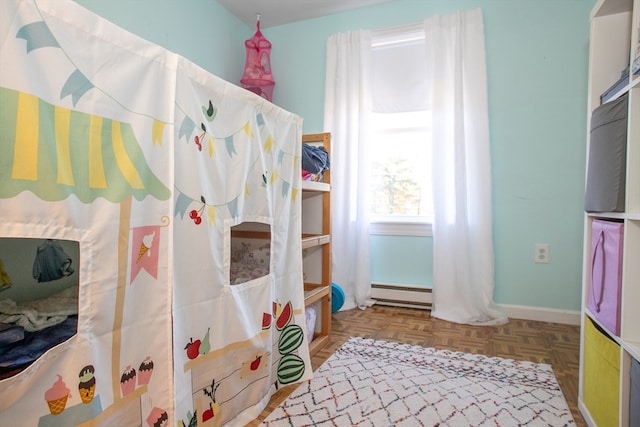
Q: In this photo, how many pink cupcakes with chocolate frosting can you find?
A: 3